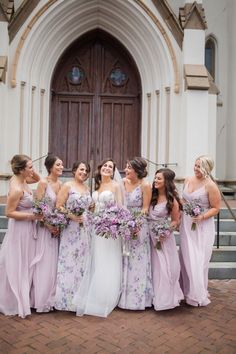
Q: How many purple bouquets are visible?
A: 7